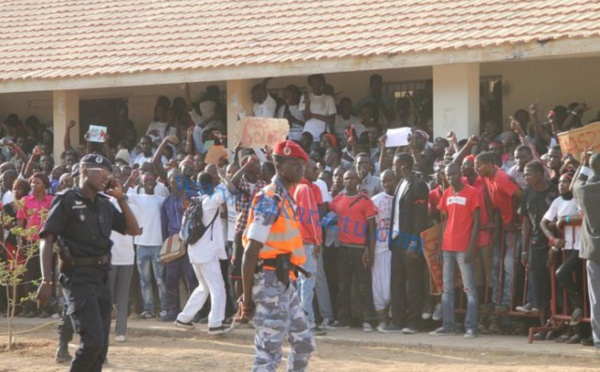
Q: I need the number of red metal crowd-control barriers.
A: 2